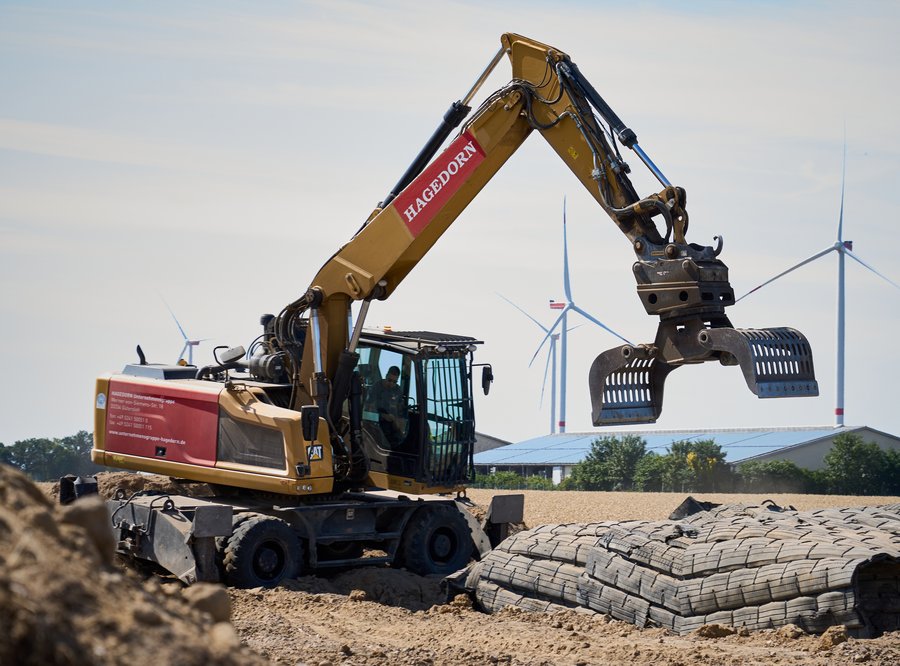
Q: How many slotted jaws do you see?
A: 2